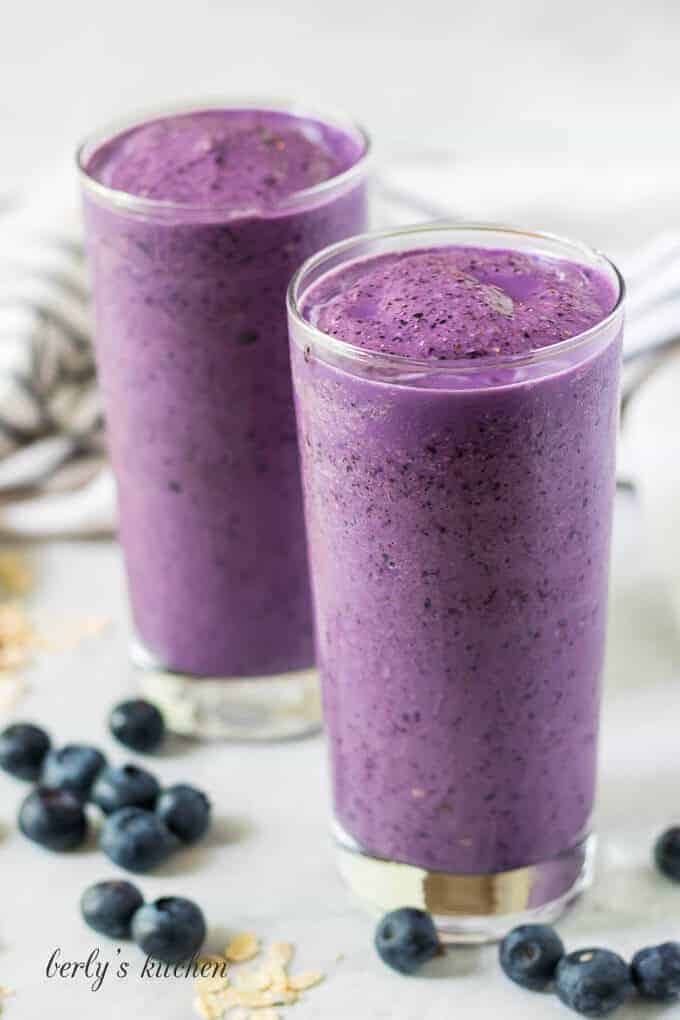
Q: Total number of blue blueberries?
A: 14